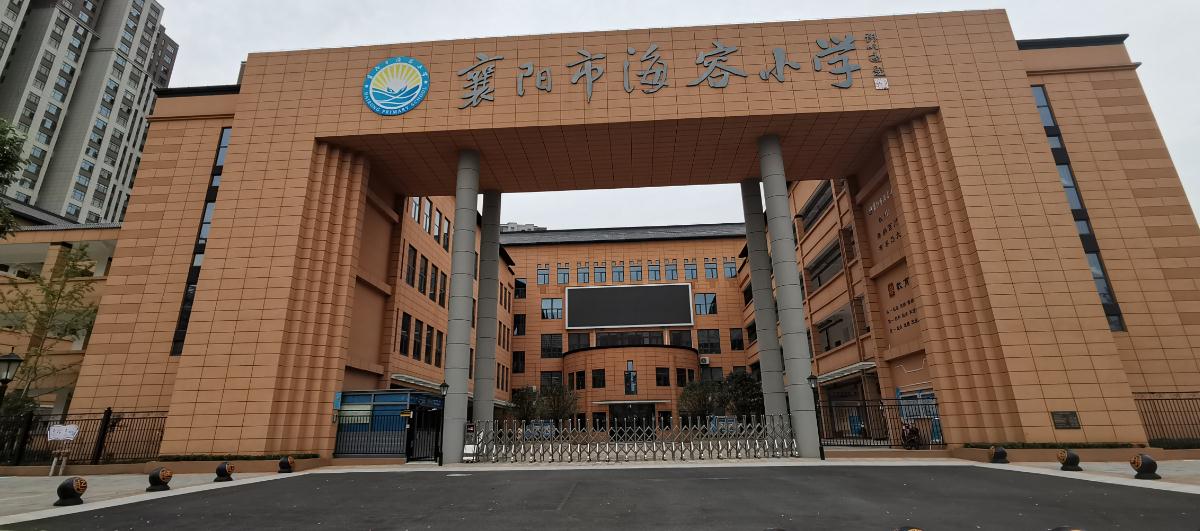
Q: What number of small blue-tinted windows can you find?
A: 11